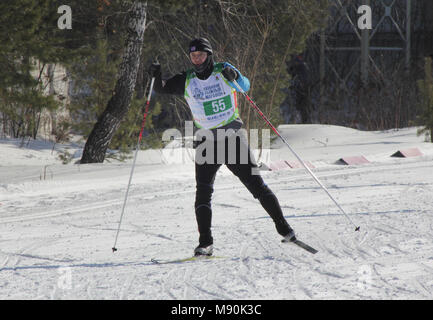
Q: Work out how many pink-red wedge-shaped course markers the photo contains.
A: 4